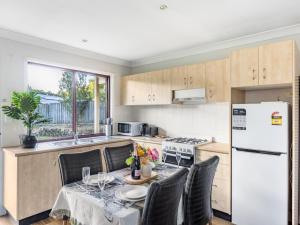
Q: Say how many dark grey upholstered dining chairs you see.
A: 4